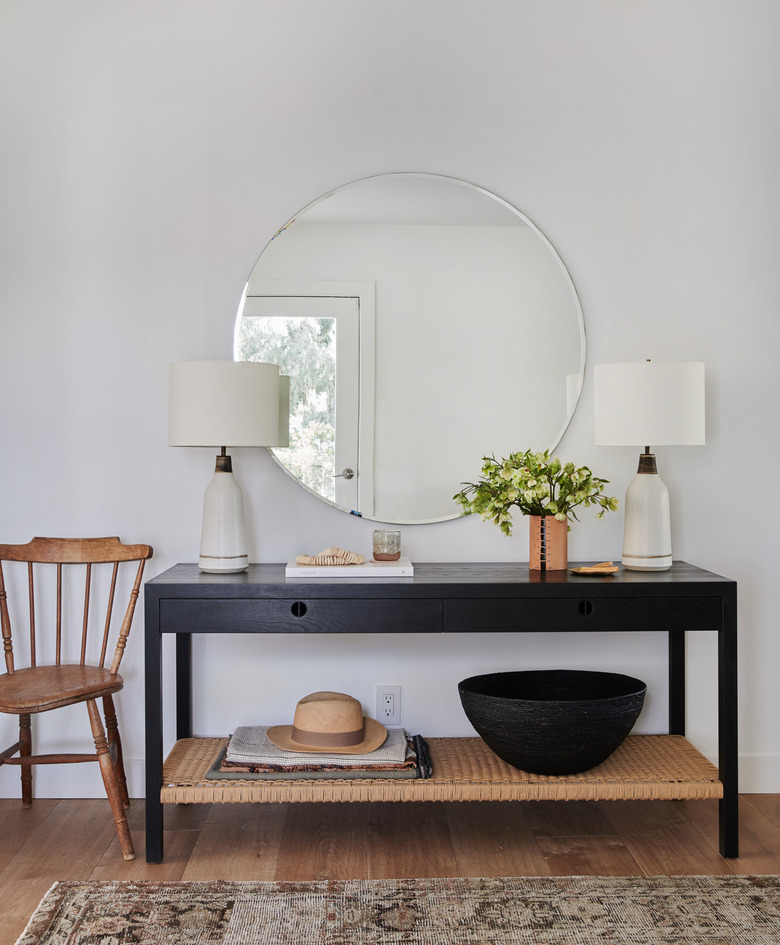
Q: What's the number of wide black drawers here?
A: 2